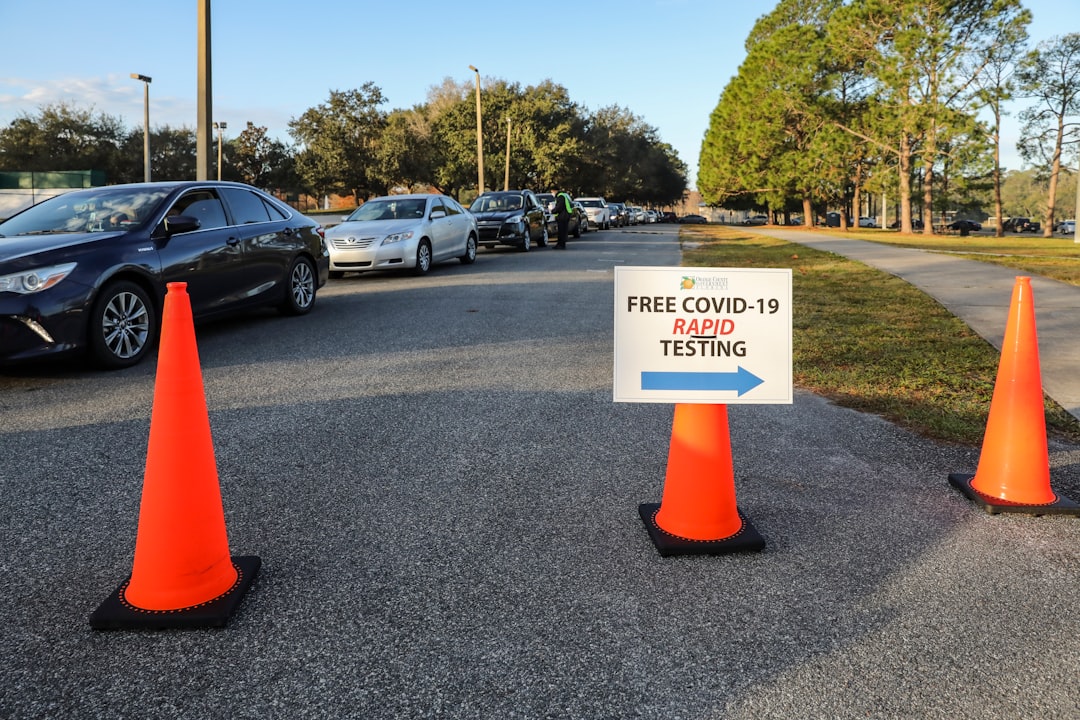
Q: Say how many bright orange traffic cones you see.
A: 3